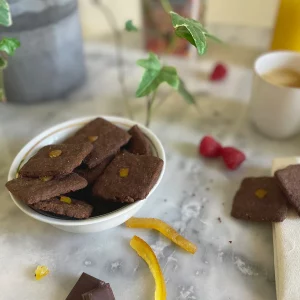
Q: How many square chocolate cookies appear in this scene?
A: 9